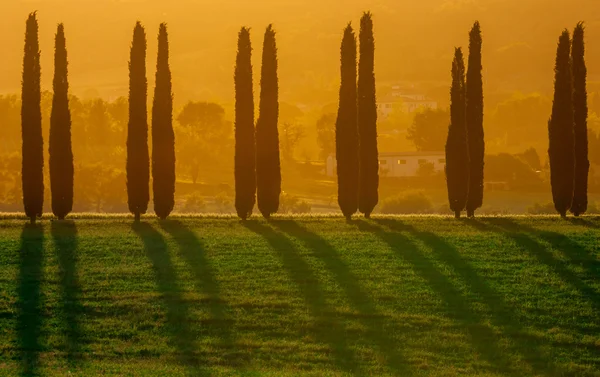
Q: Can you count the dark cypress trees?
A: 12